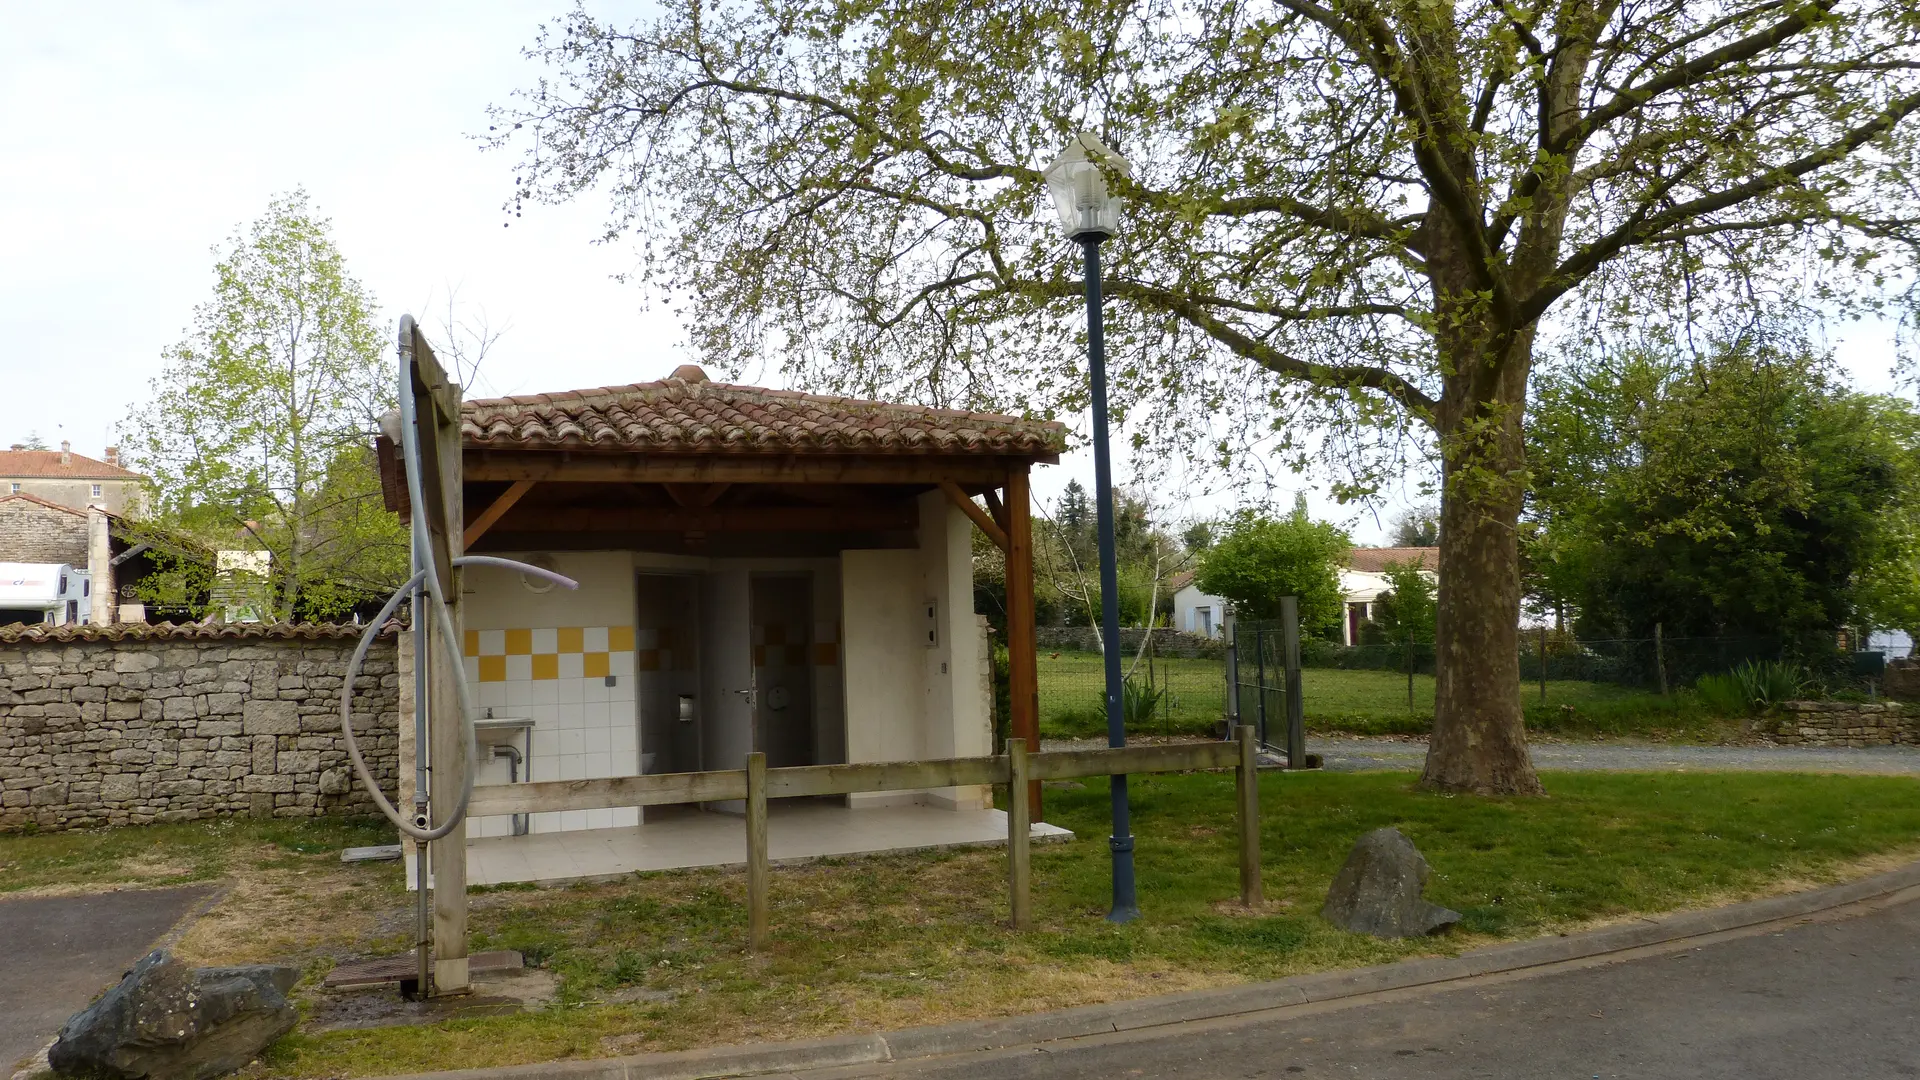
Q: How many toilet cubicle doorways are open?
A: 2